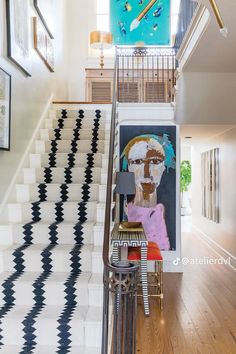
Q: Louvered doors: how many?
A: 3